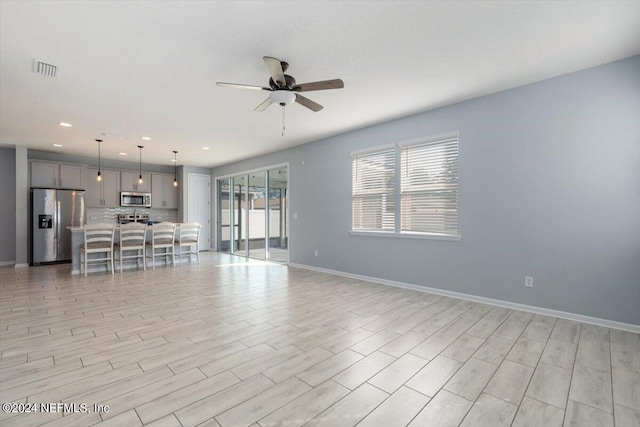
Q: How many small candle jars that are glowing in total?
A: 0